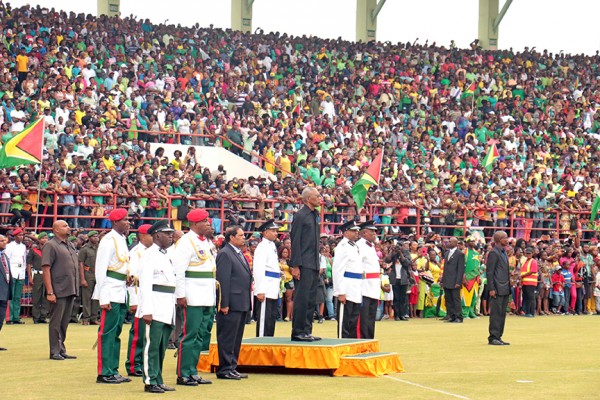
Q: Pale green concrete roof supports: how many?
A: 4